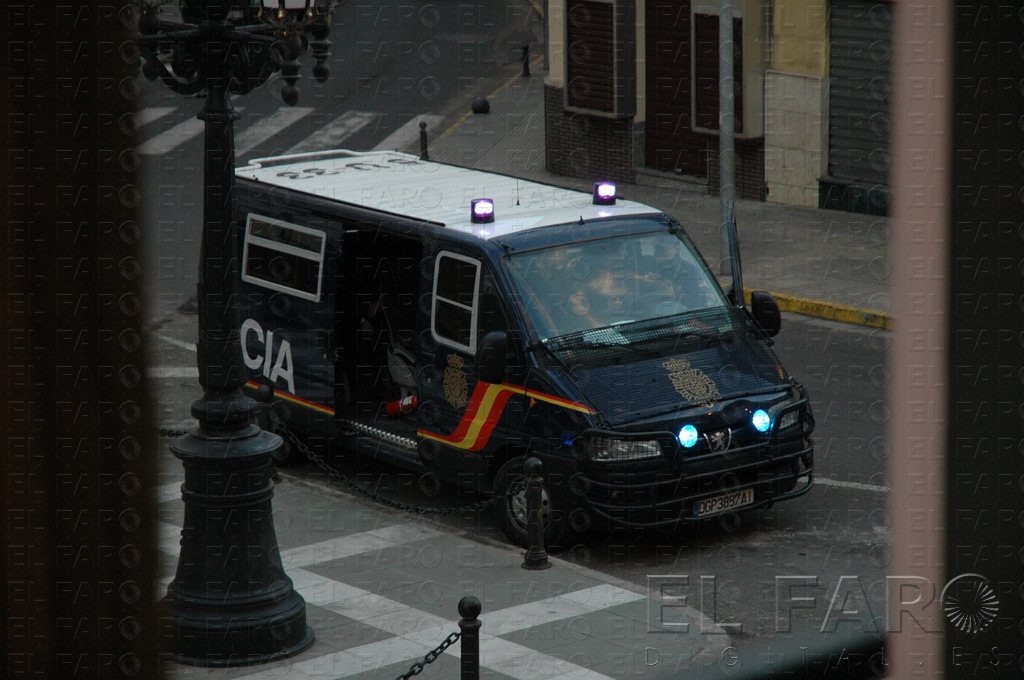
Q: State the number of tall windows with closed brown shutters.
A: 2